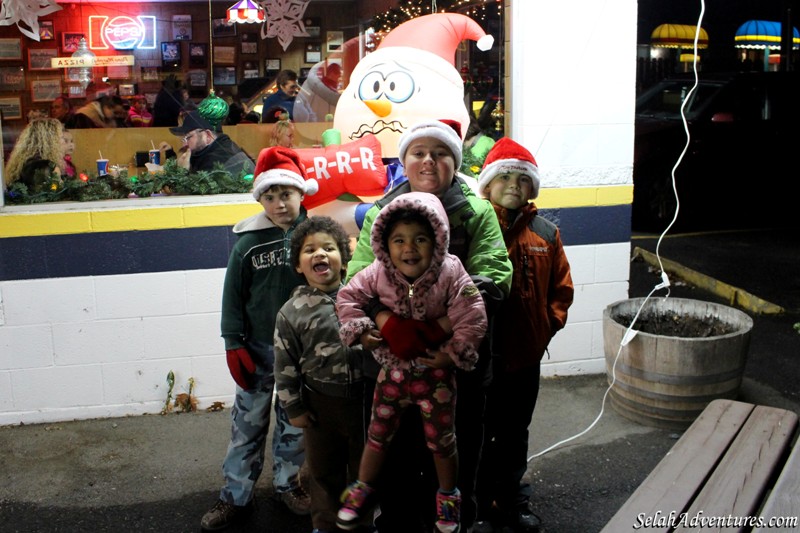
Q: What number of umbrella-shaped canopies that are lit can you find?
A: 2